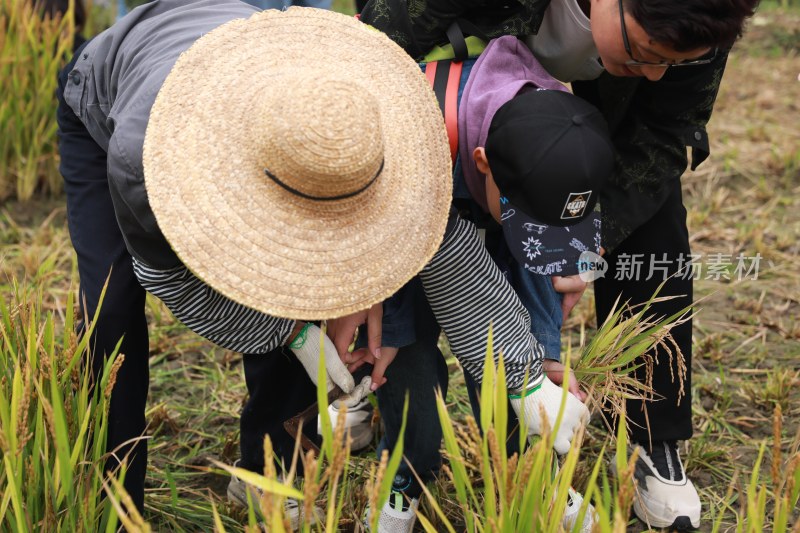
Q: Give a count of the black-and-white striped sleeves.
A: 2